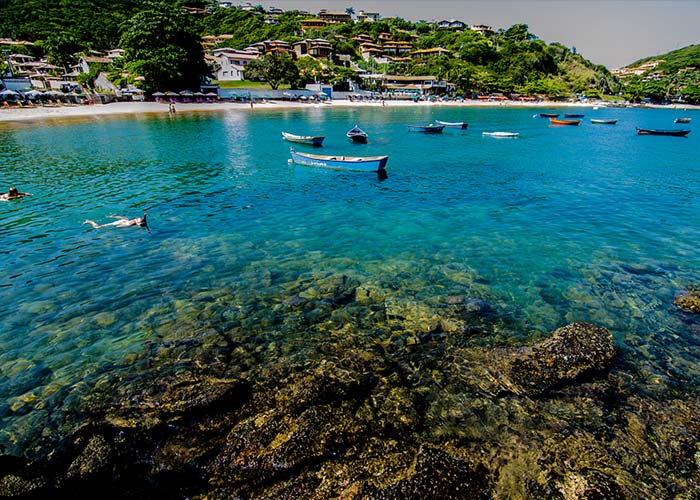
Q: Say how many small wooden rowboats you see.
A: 12